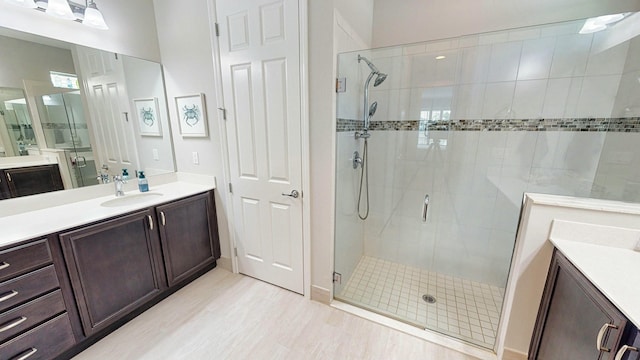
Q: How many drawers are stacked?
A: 4